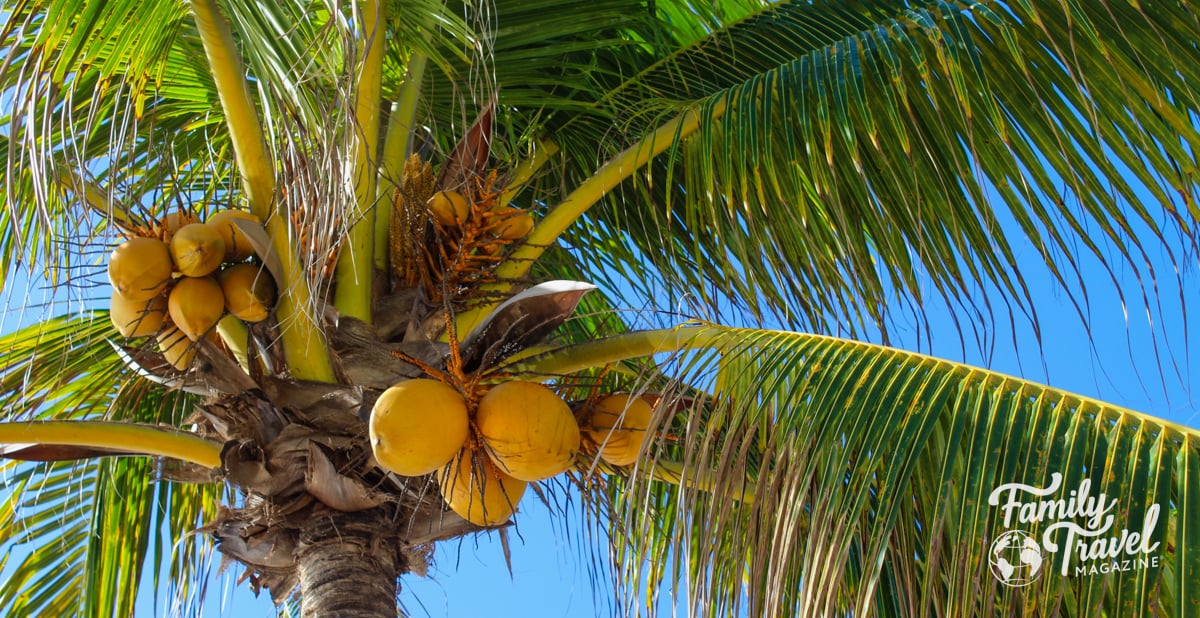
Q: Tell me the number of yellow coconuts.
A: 14